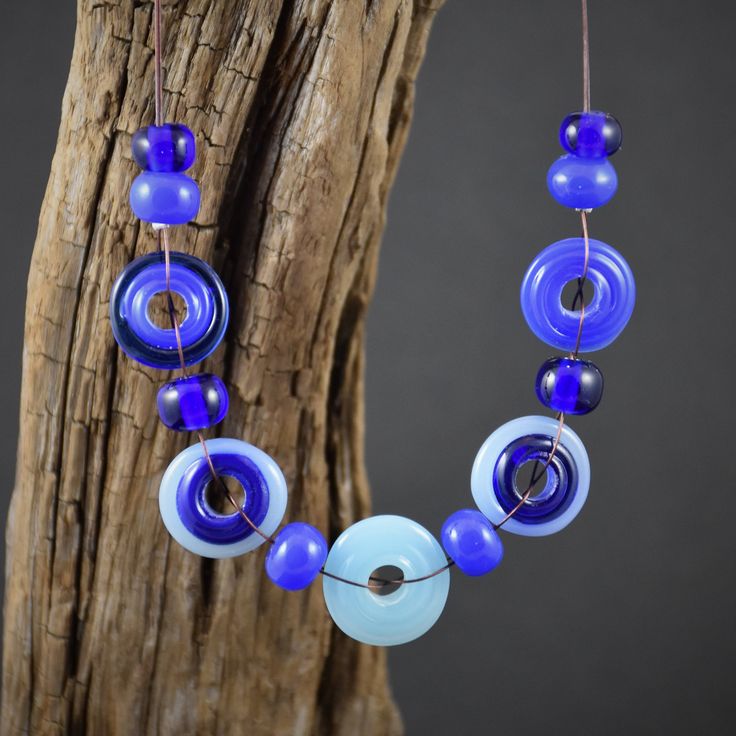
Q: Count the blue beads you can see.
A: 13